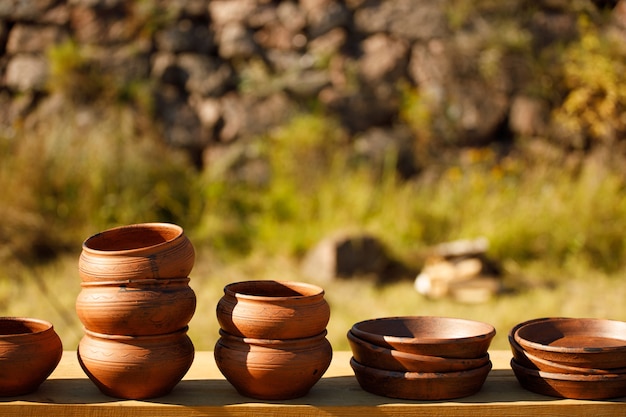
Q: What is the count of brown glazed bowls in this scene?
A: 12